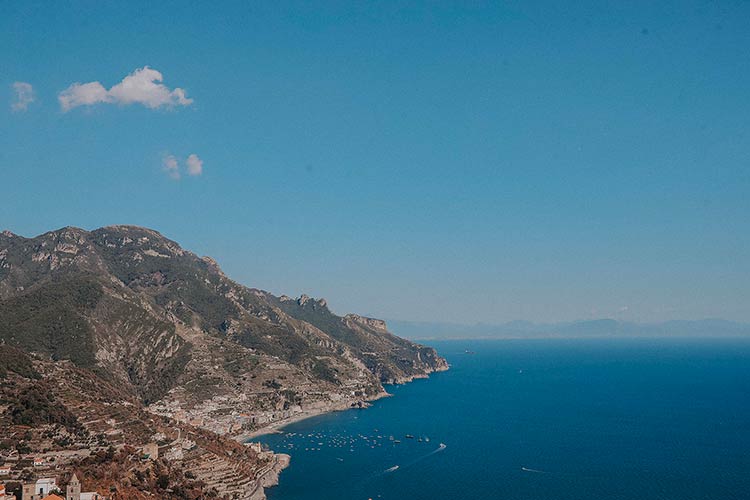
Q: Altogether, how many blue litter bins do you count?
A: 0